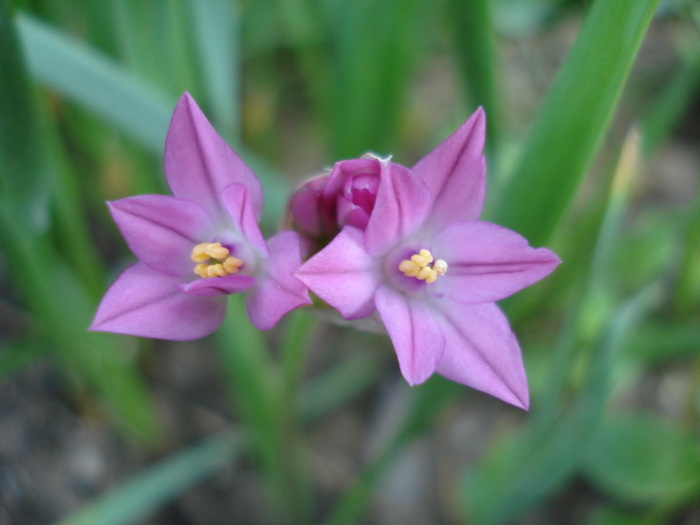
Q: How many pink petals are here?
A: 12